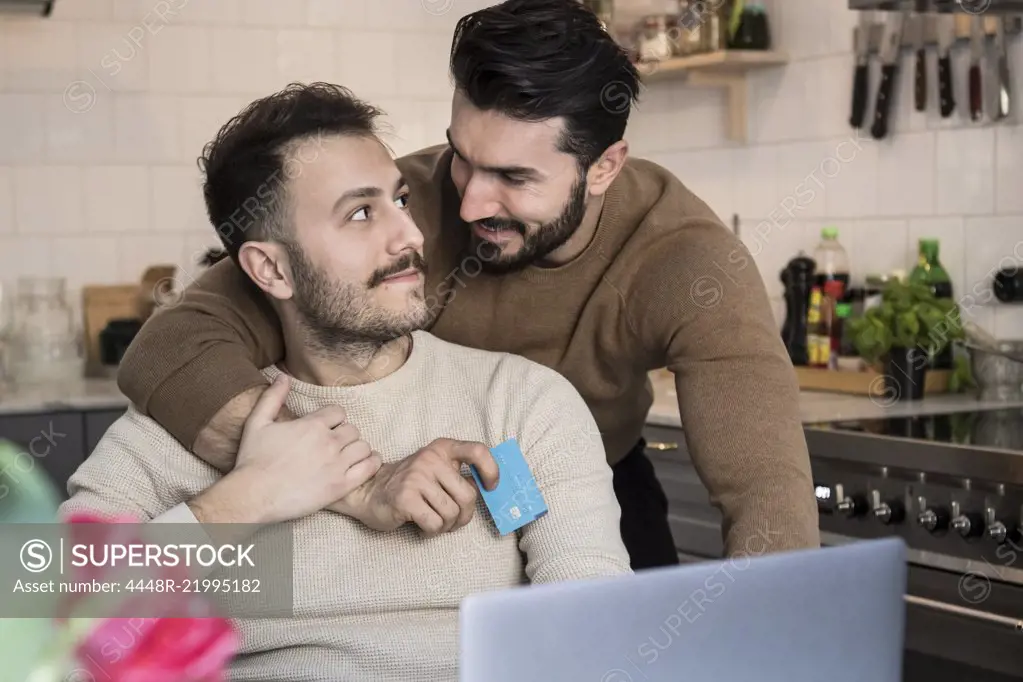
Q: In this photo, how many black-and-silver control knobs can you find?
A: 5